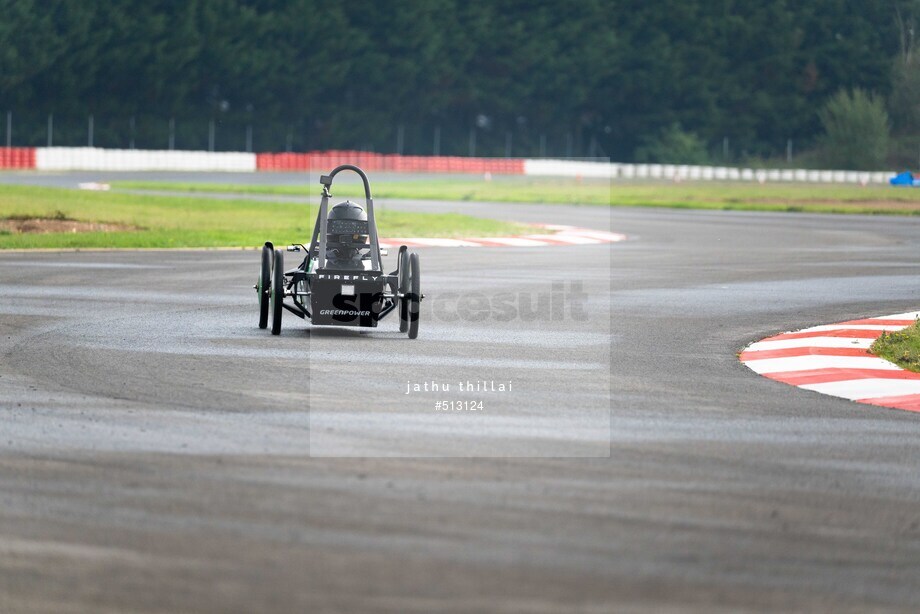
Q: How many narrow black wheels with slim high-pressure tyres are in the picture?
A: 4